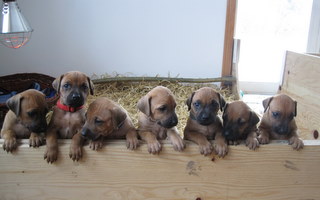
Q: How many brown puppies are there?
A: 7